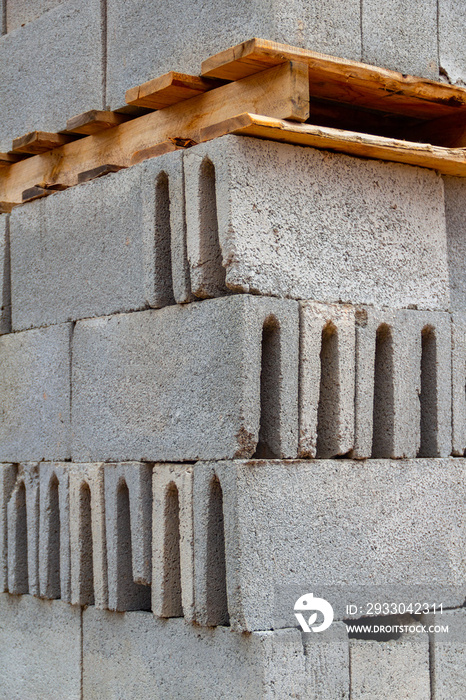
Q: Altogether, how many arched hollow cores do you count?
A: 12